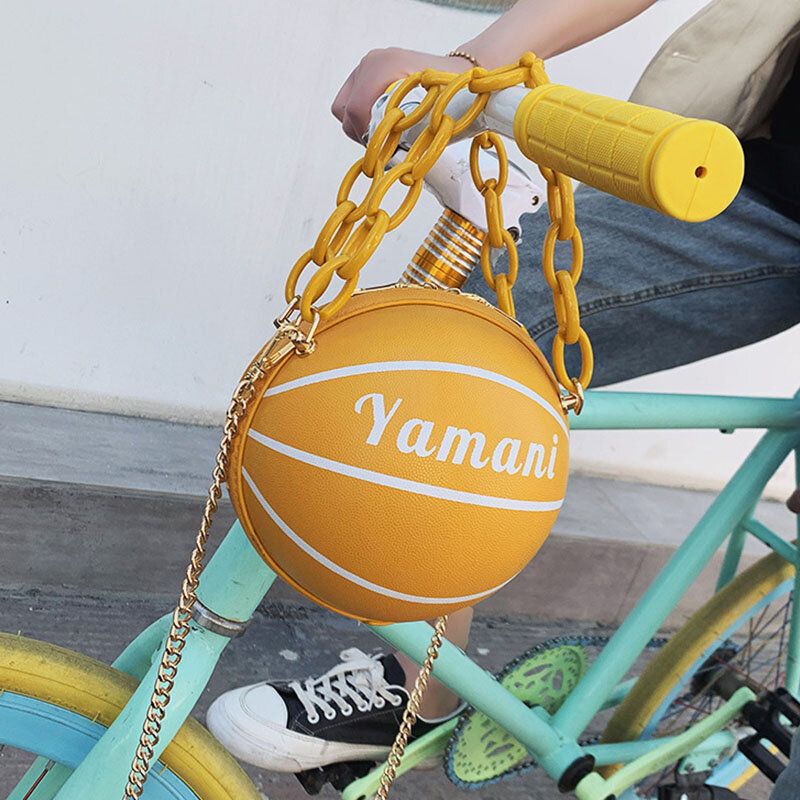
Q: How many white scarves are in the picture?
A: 0